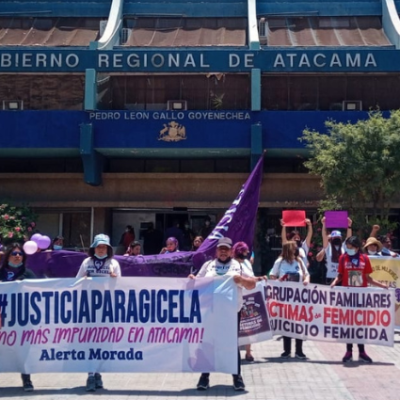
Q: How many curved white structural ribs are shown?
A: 3